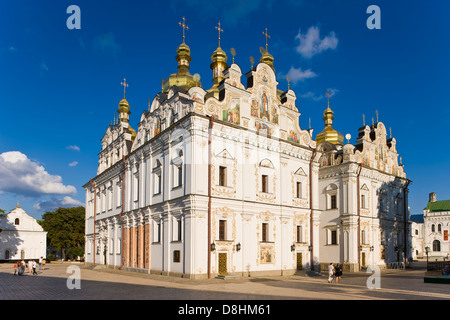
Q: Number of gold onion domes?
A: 5